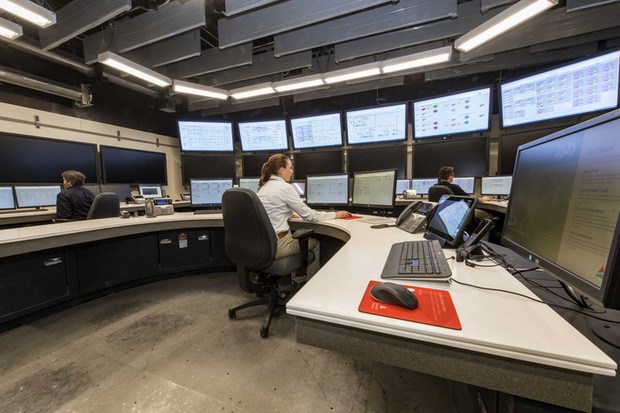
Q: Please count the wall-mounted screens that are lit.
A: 6